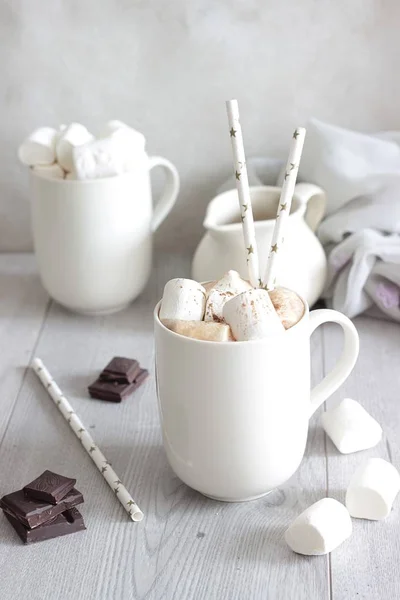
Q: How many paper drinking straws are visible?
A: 3